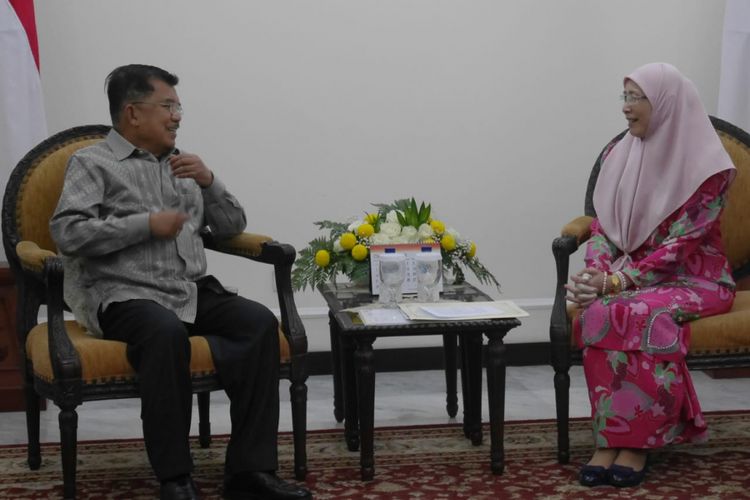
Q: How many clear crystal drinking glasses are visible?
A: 2